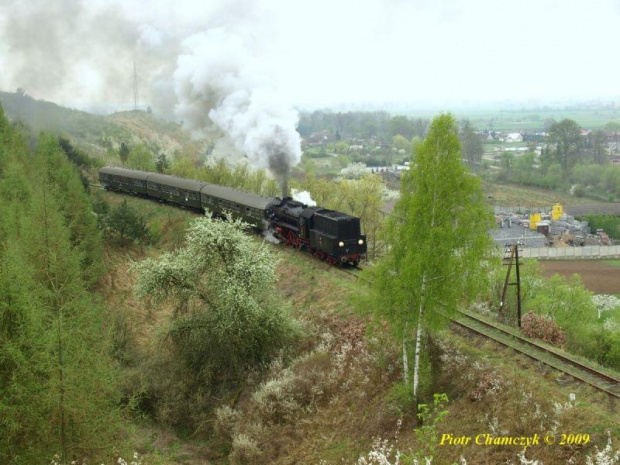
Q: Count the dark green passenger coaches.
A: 3